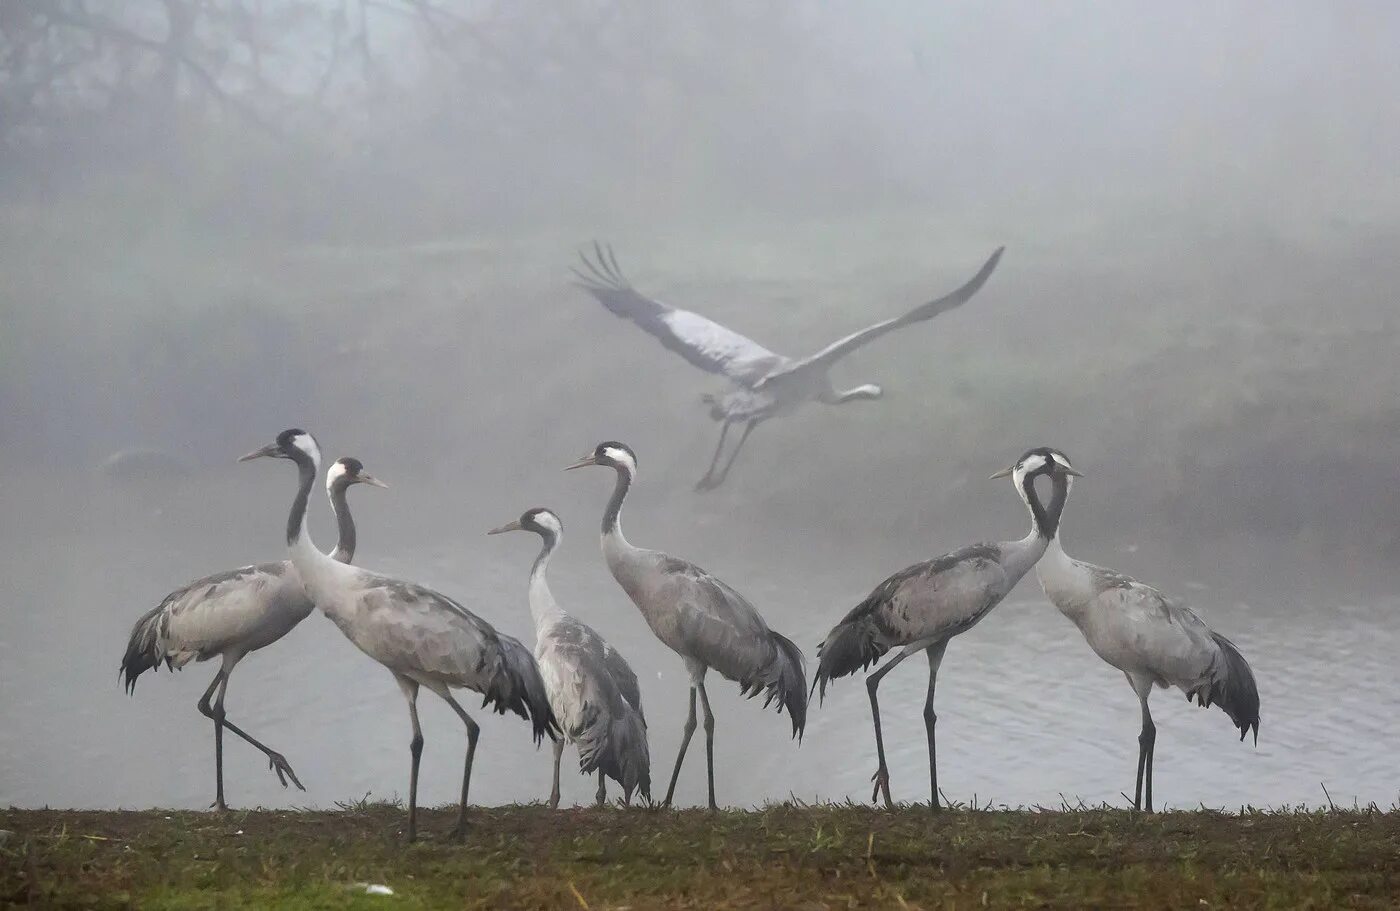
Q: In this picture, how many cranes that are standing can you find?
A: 6